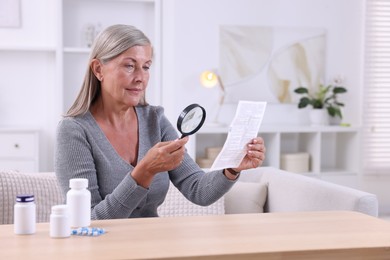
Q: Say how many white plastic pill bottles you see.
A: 3